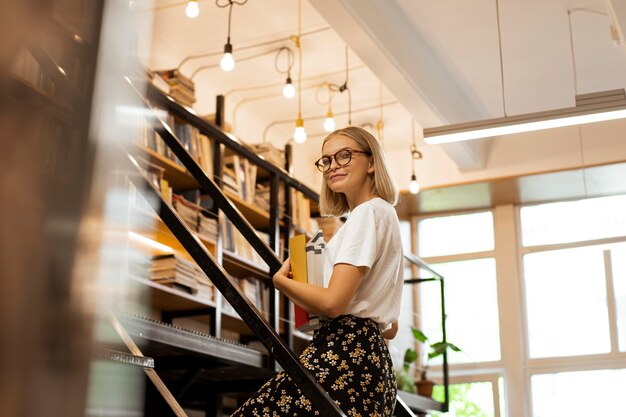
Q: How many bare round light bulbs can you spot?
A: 6